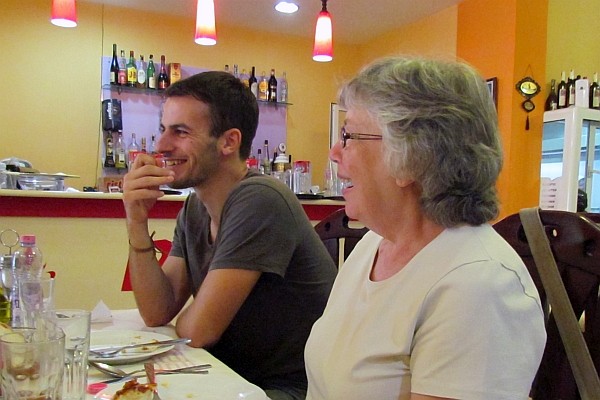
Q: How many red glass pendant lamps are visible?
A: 3